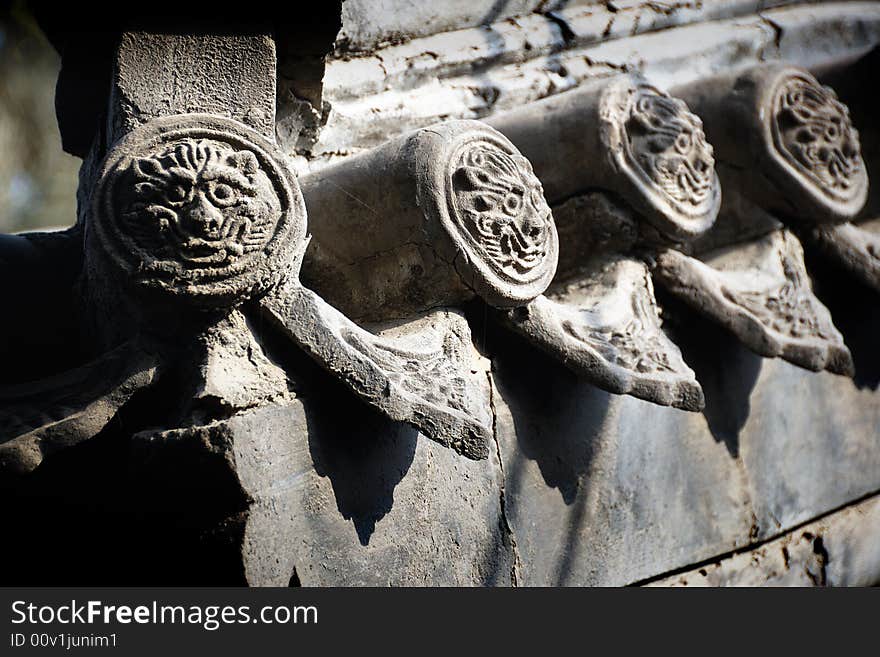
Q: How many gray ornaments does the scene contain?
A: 4